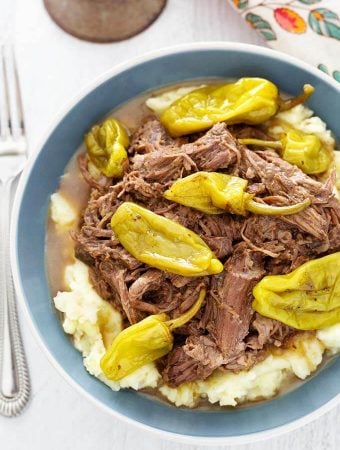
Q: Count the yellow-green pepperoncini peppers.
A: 7